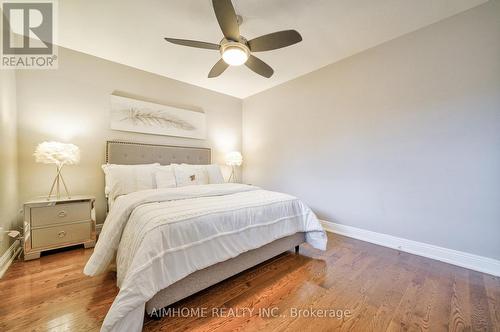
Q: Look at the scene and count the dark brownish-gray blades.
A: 5